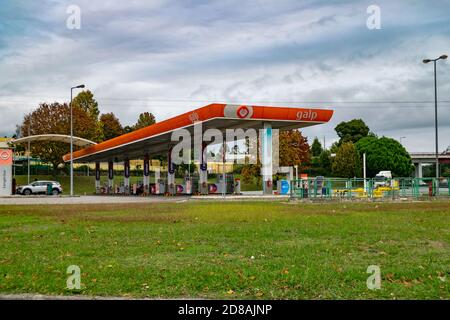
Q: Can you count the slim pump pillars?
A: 6